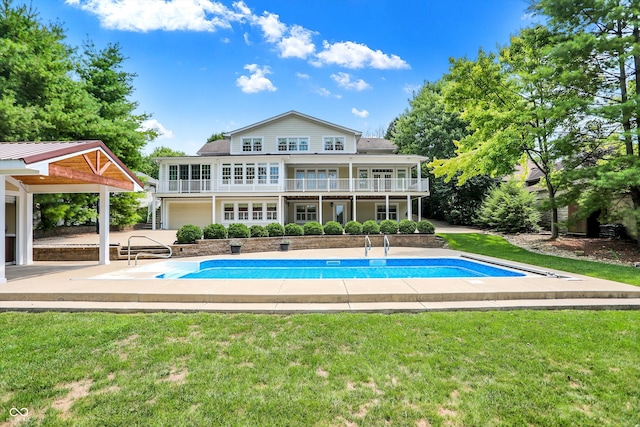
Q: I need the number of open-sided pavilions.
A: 1